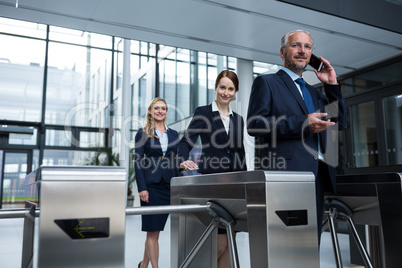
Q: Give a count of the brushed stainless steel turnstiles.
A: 3